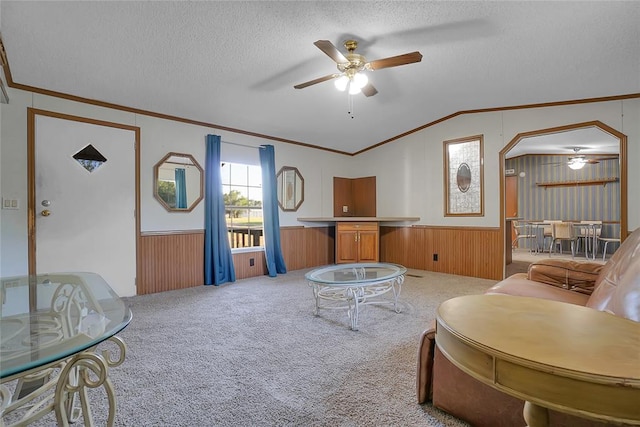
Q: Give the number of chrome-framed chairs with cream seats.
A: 5